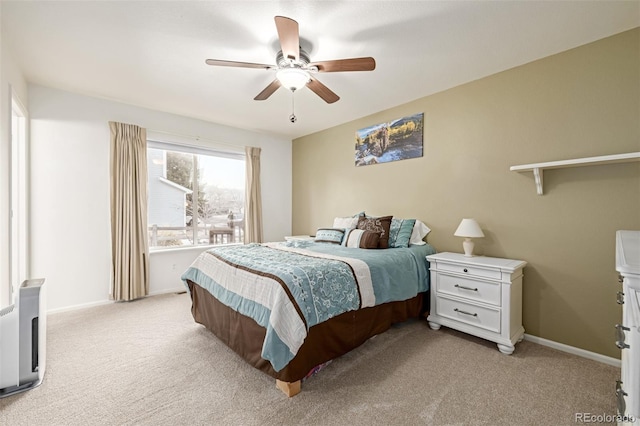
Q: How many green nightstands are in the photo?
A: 0